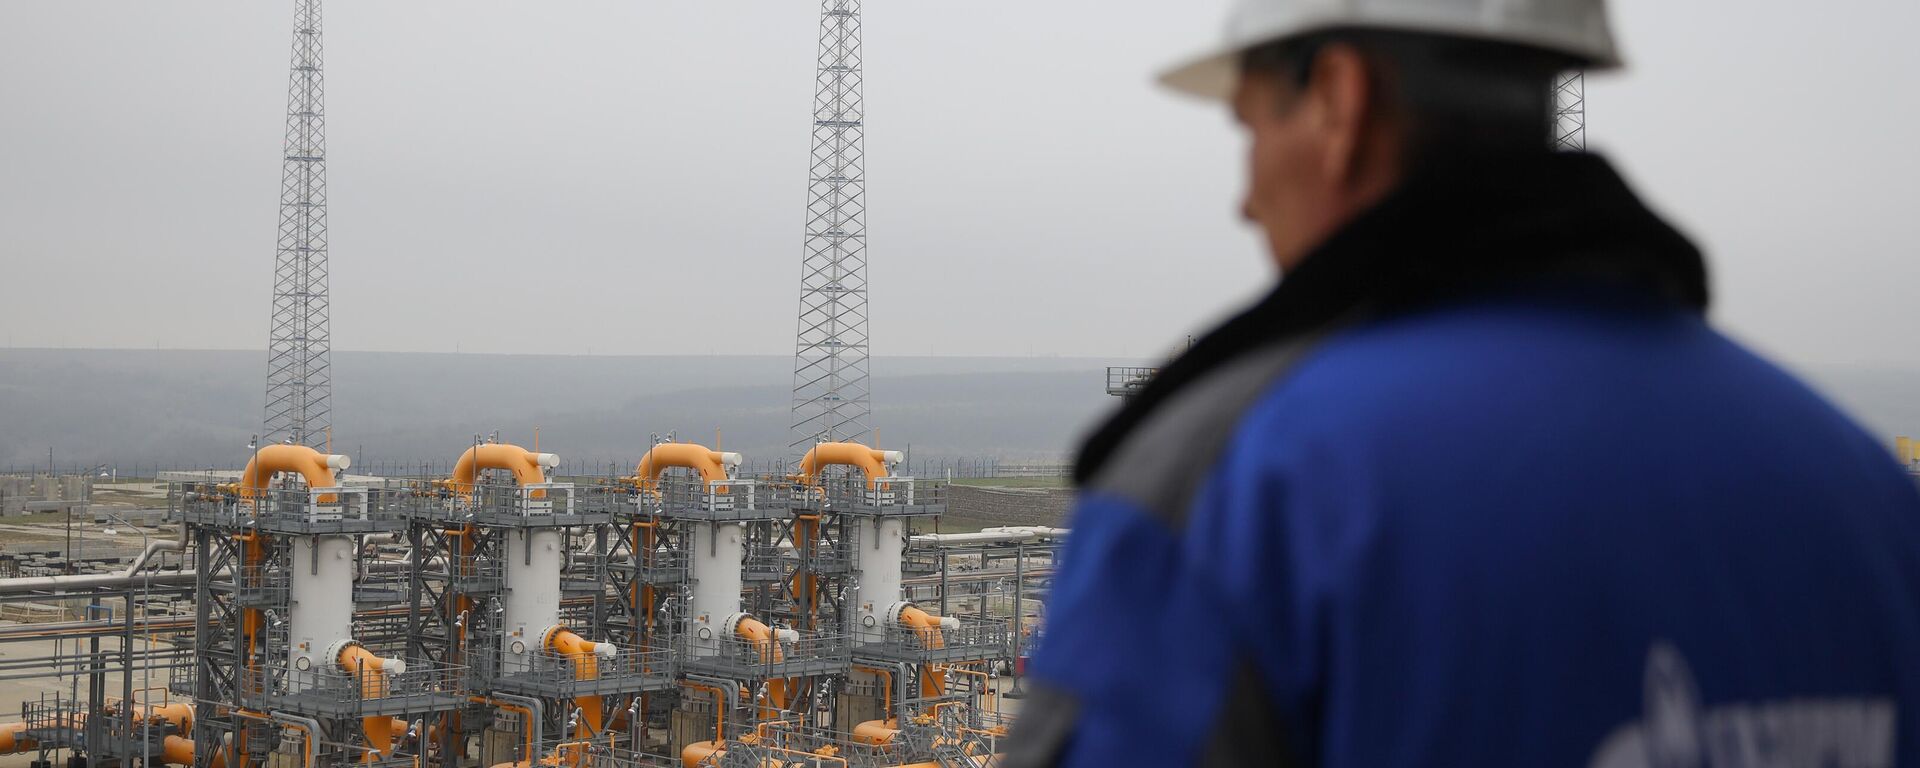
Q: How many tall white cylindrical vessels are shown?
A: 4